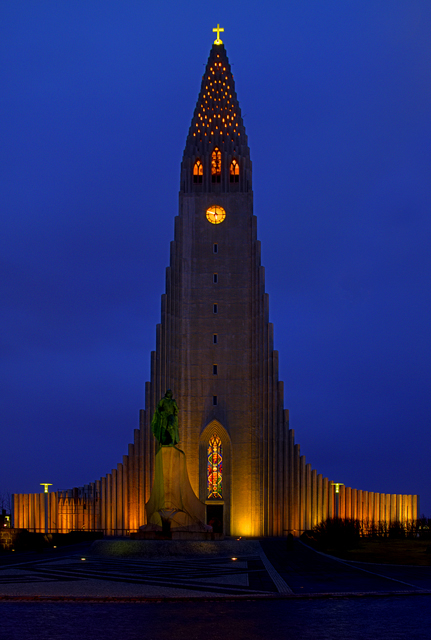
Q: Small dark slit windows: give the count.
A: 6